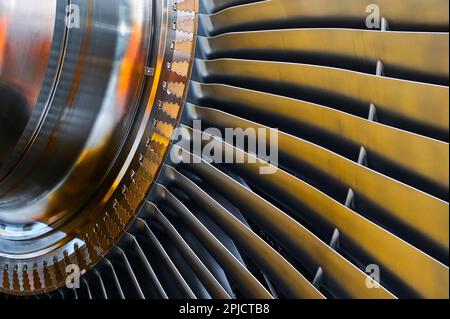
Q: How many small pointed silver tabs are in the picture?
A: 7